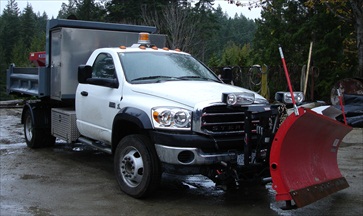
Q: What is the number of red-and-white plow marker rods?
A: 2